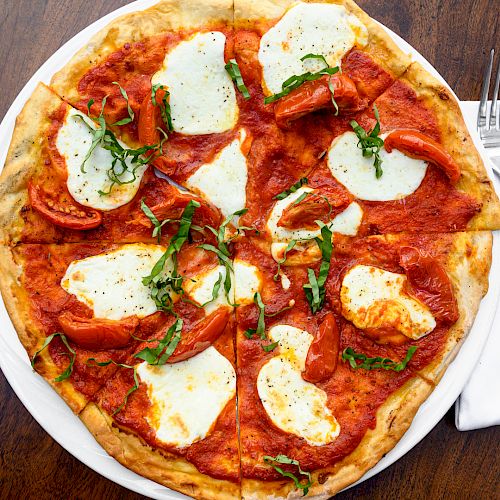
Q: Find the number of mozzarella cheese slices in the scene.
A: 11